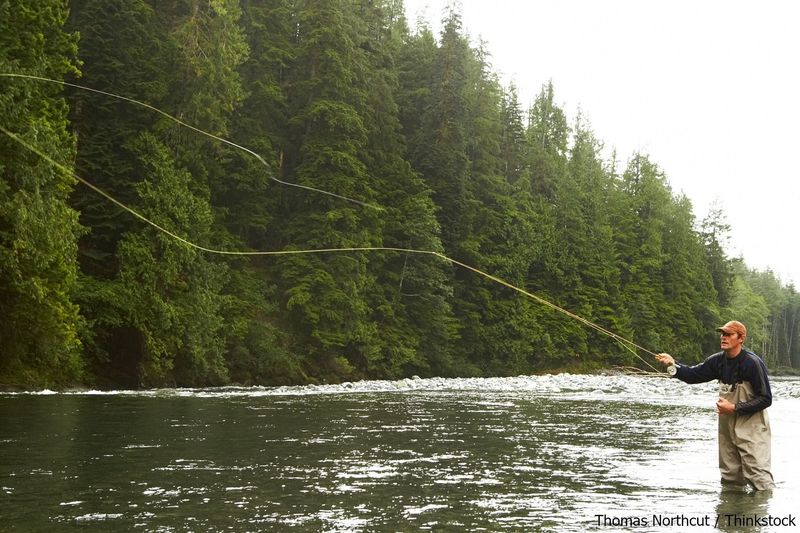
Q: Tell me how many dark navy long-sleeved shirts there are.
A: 1